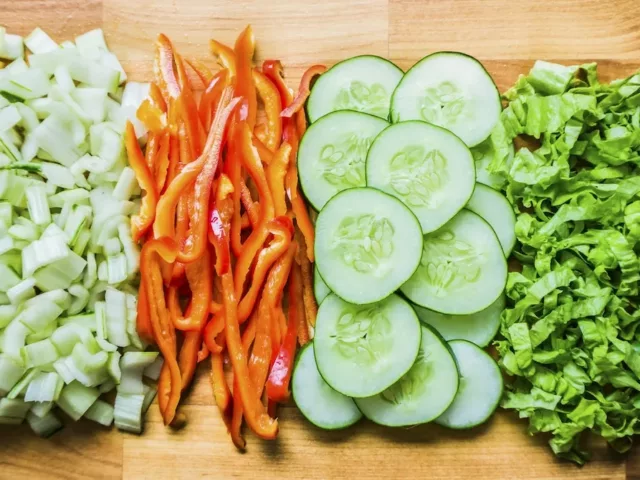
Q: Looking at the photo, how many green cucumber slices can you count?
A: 14